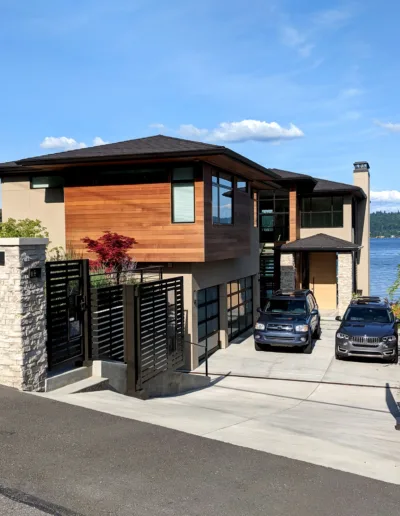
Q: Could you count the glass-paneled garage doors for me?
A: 2